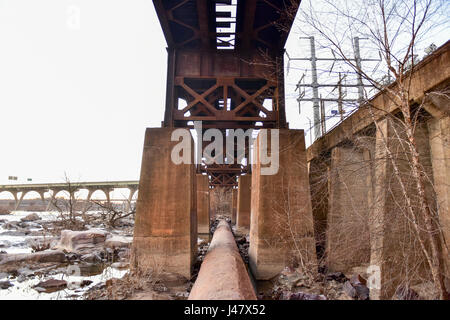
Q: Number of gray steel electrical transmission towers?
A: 2